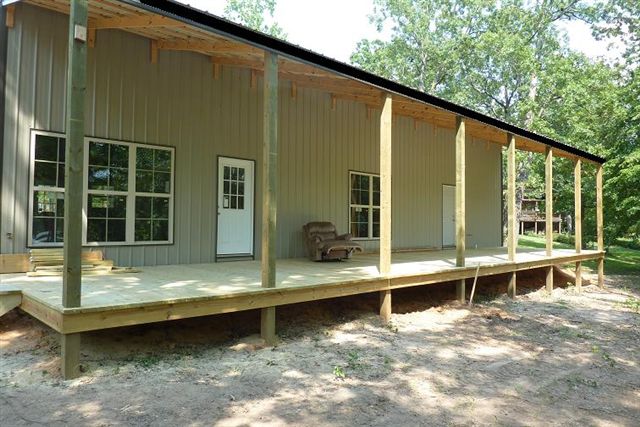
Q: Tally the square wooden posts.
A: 8